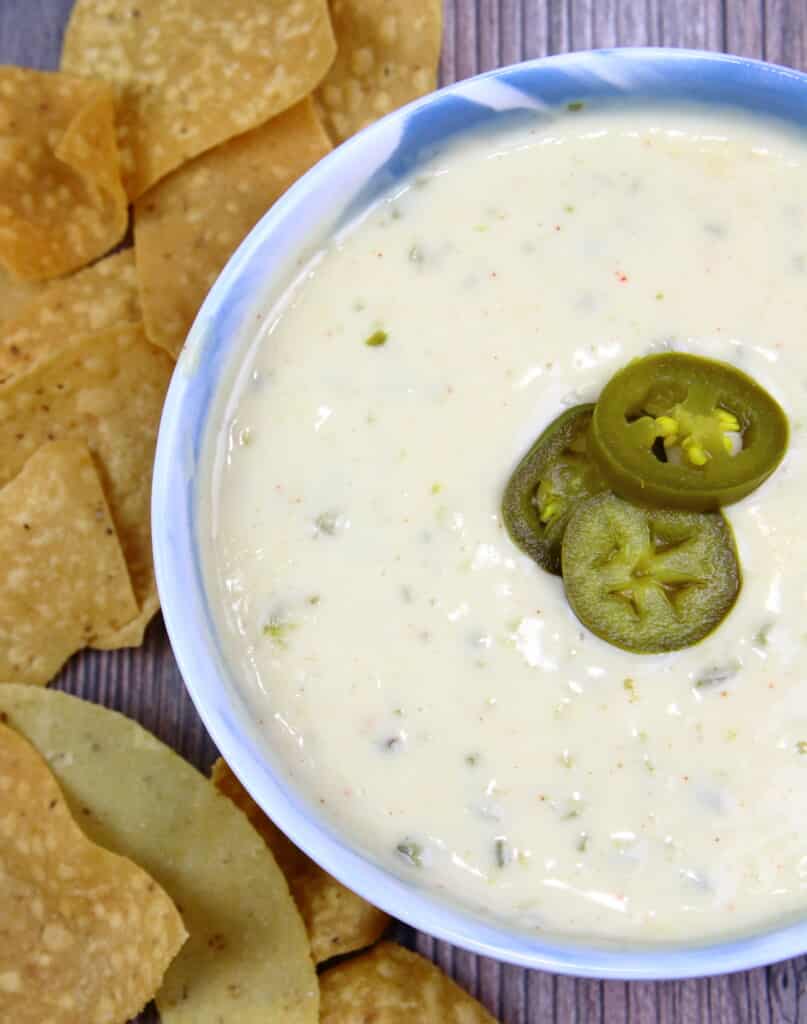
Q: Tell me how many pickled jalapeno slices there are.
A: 3